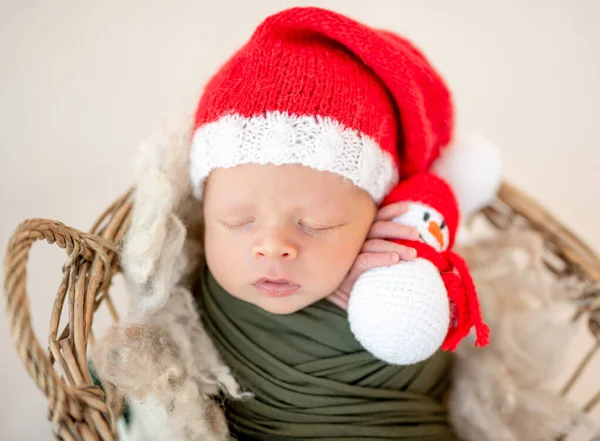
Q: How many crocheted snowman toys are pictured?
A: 1